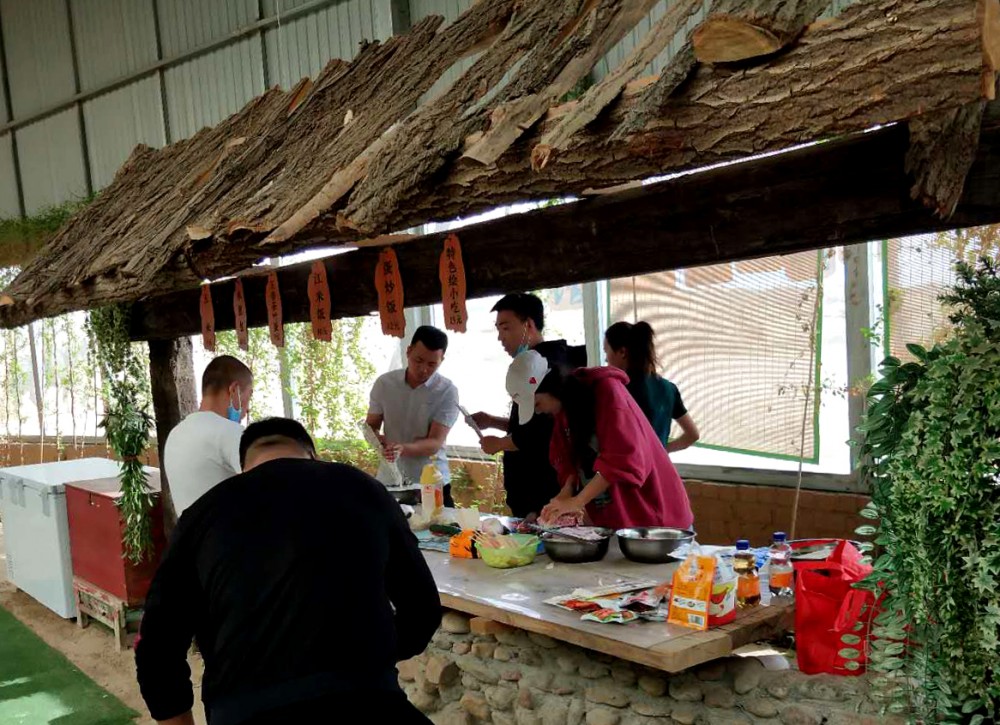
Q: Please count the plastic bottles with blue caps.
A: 2